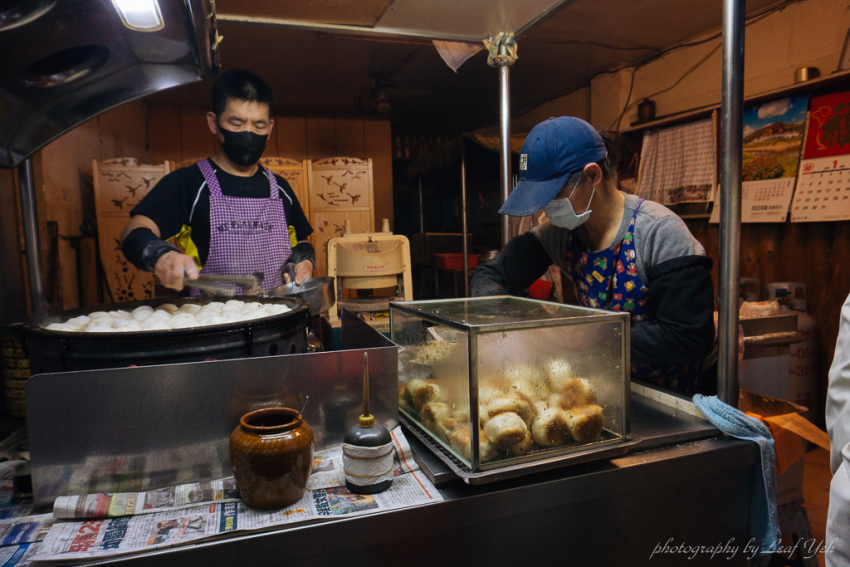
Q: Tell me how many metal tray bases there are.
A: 1